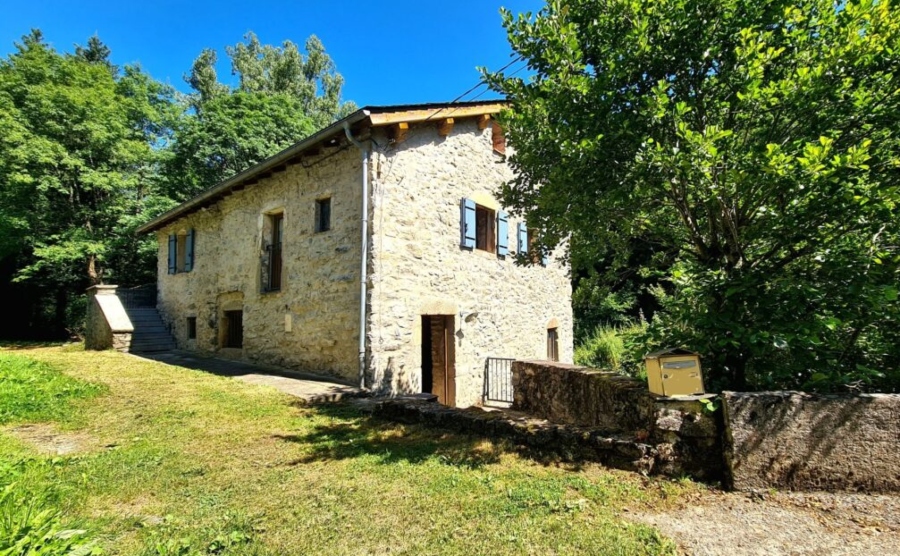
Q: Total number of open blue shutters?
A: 6